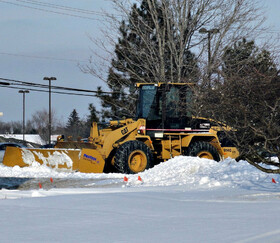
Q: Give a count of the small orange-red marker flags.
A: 5